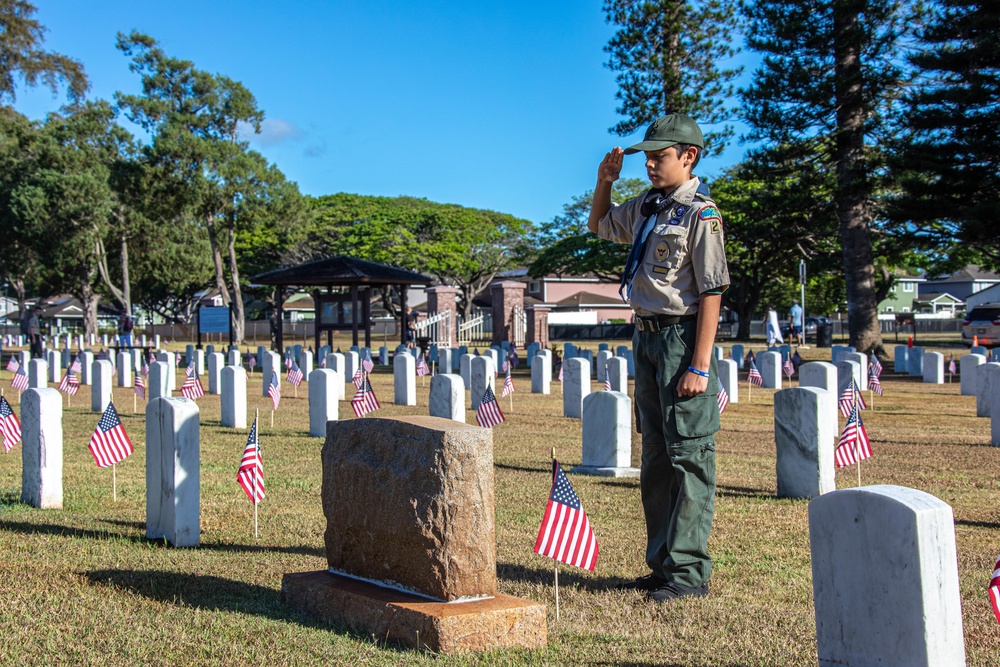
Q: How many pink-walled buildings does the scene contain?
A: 1